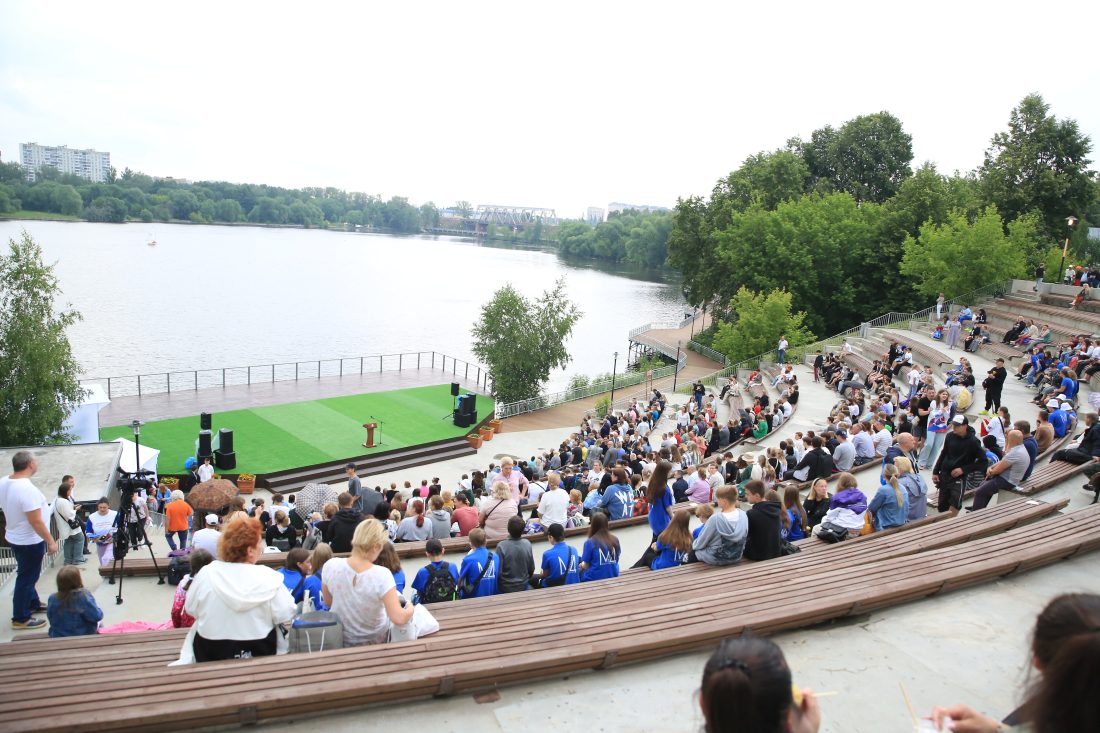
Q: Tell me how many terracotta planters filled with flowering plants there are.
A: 6